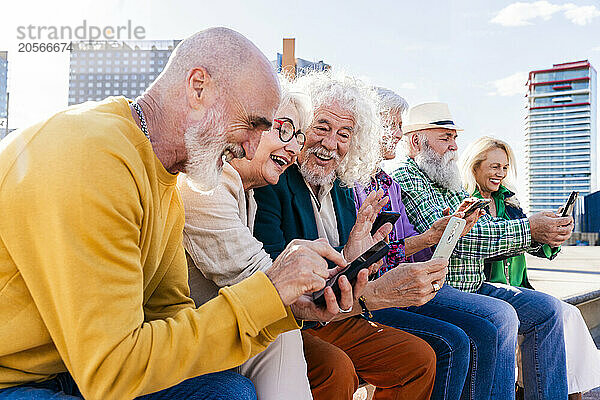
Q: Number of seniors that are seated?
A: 6